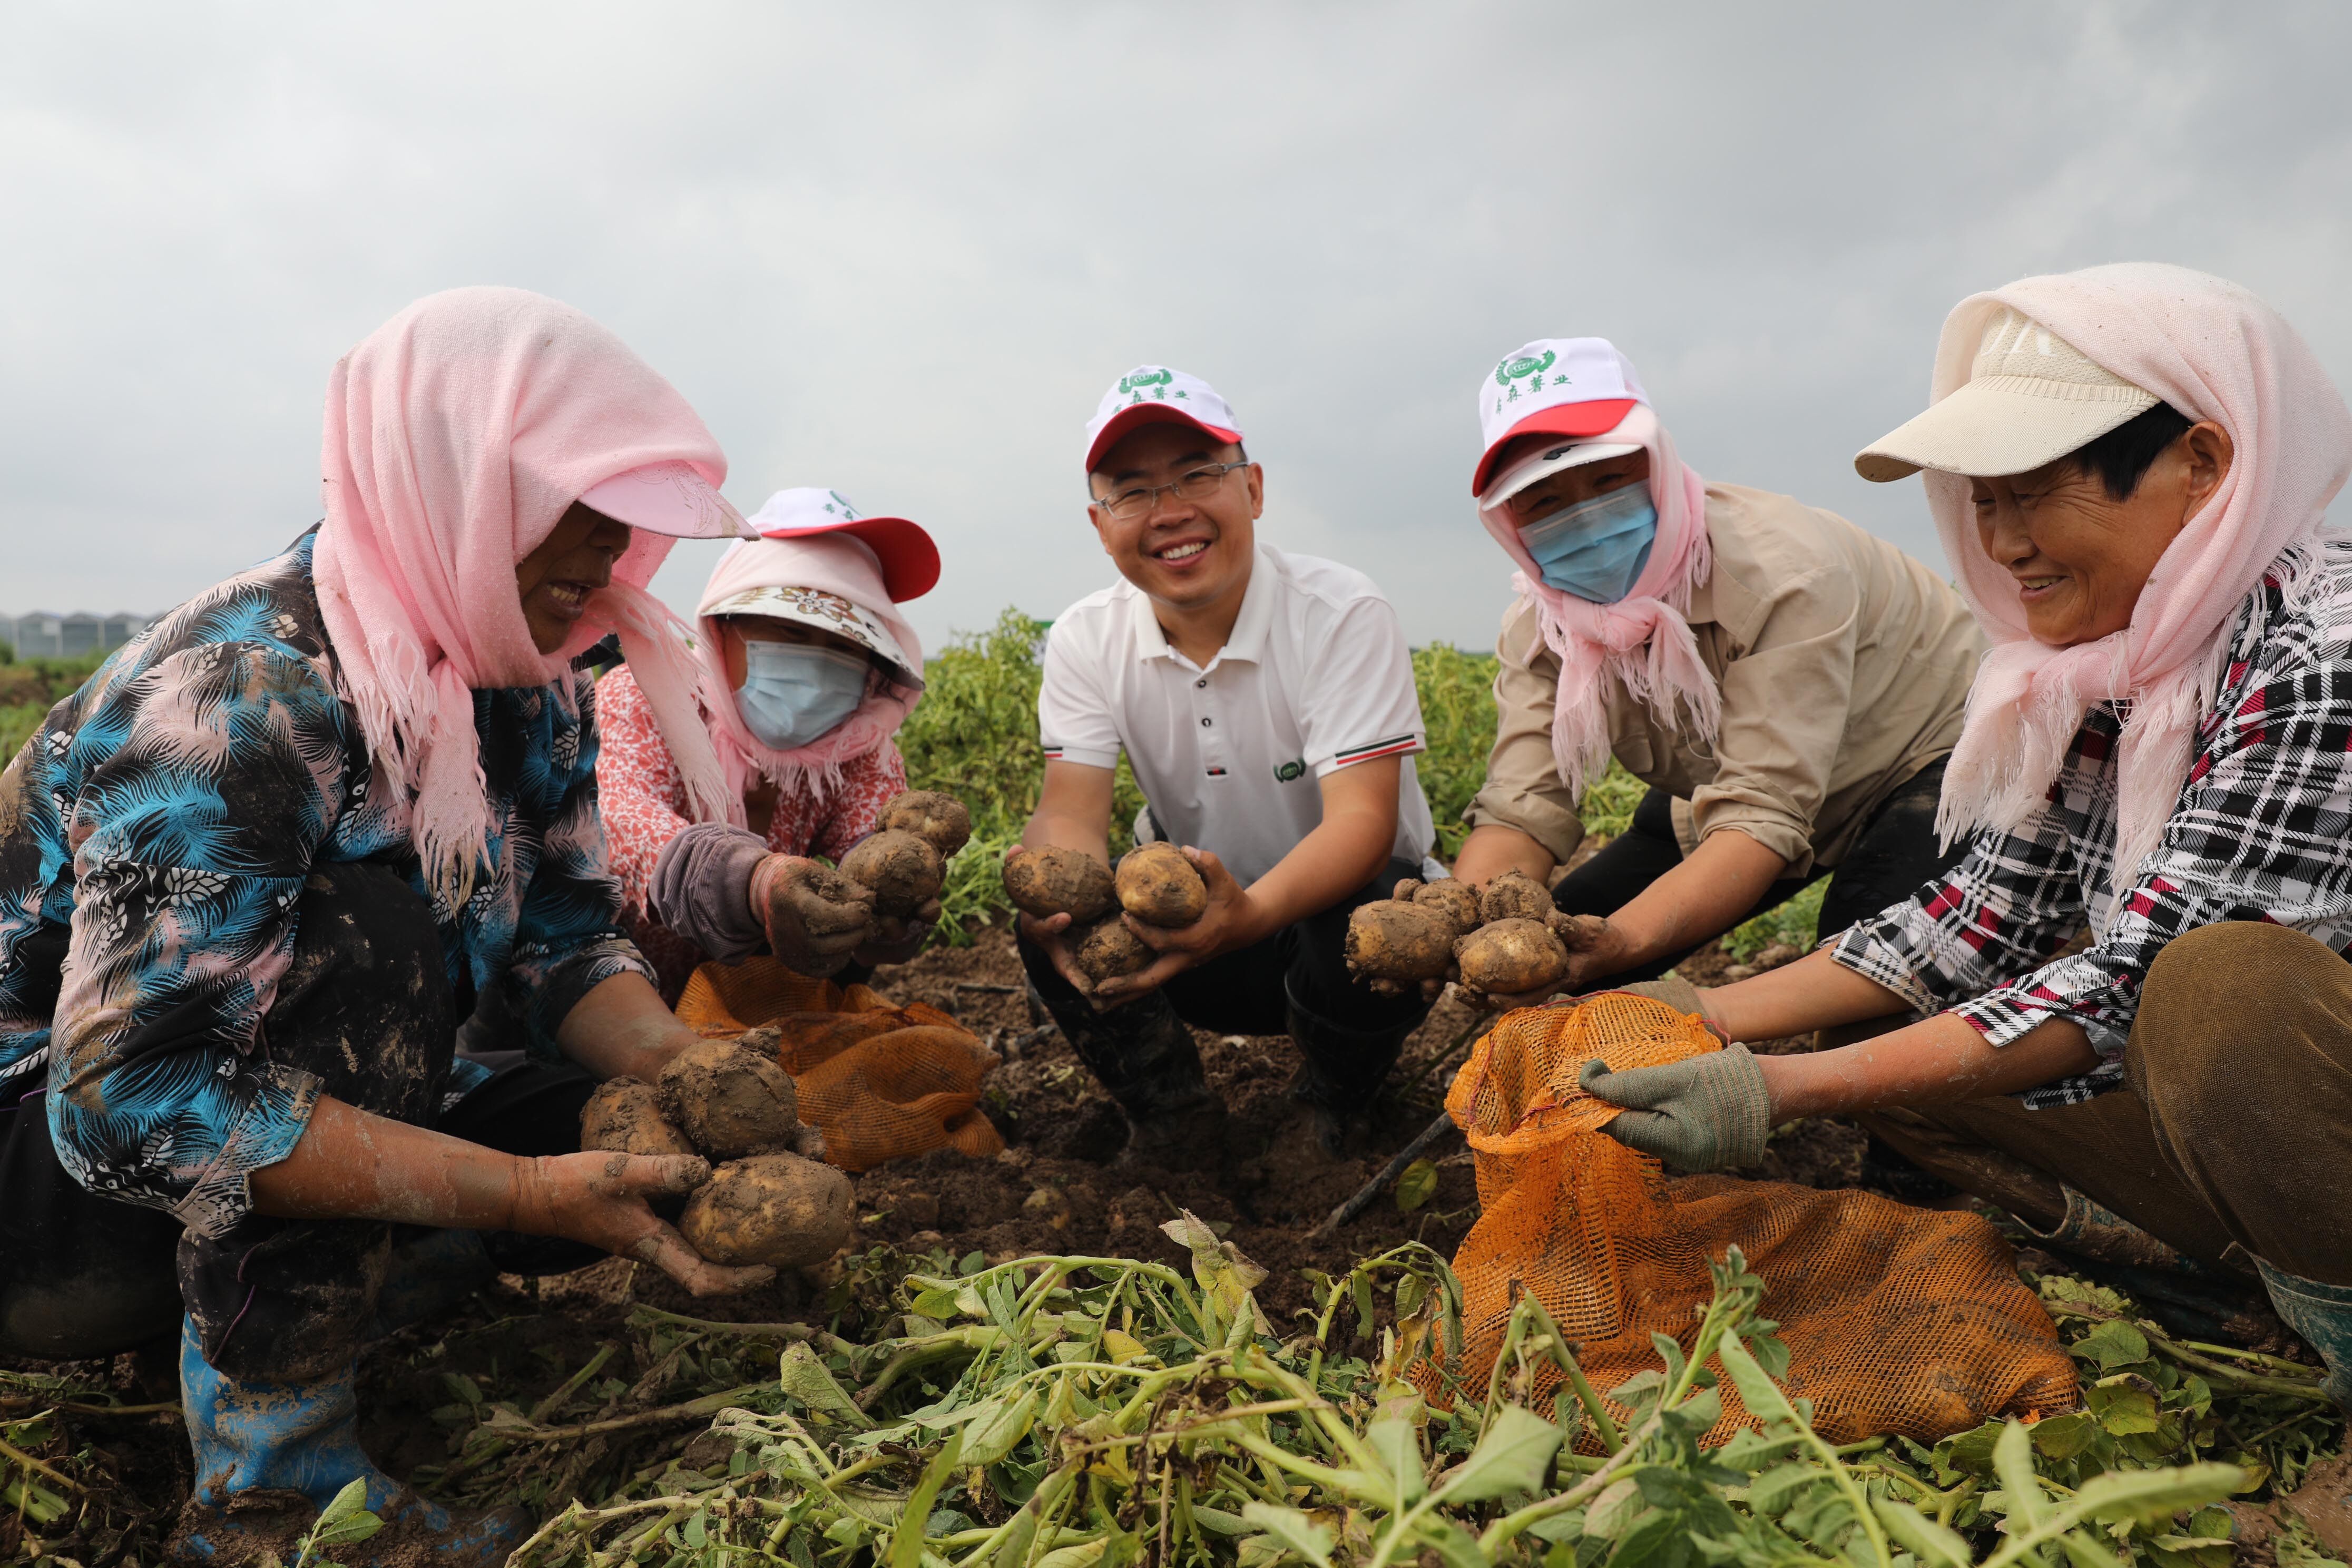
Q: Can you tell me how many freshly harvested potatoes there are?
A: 12